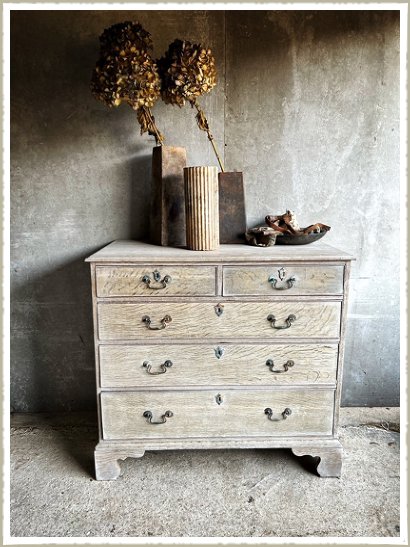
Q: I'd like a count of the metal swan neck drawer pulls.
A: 8